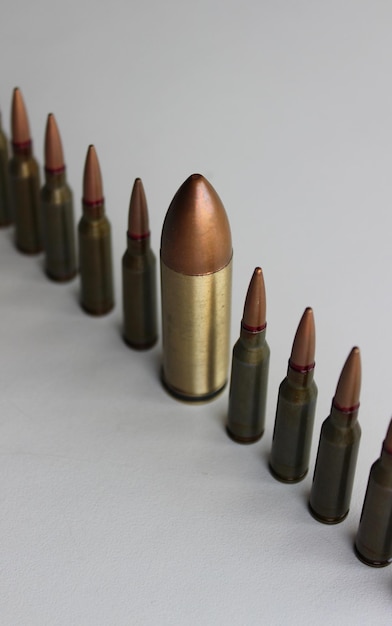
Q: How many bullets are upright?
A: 10